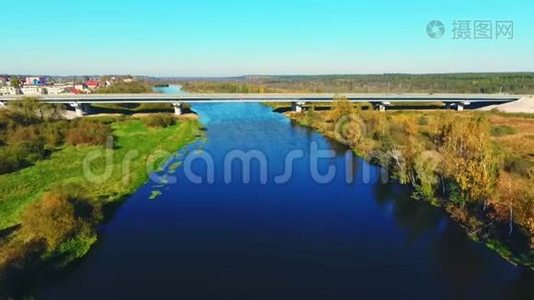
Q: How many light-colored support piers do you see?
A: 5